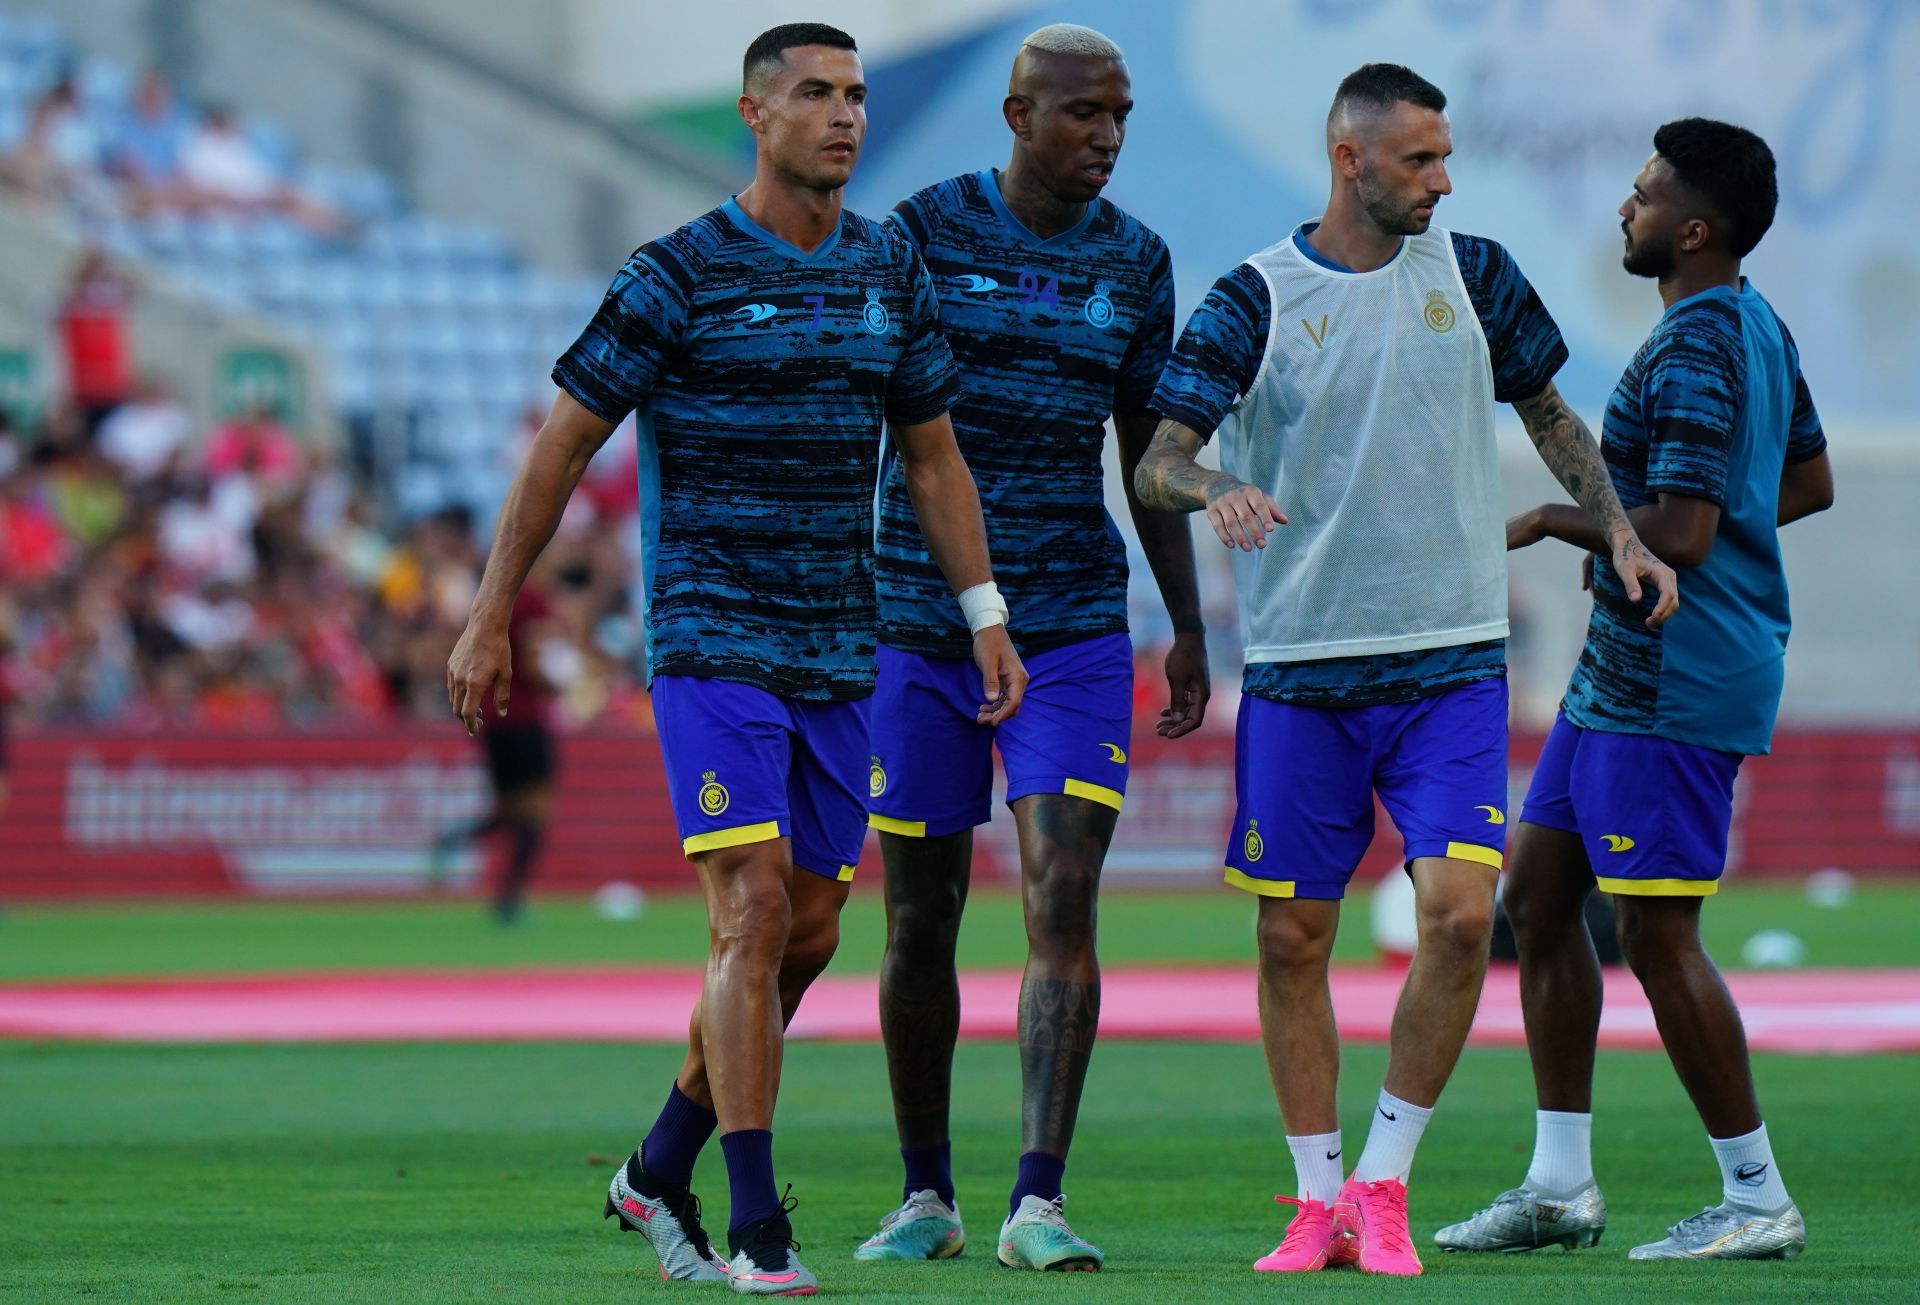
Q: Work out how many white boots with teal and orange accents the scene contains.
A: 2